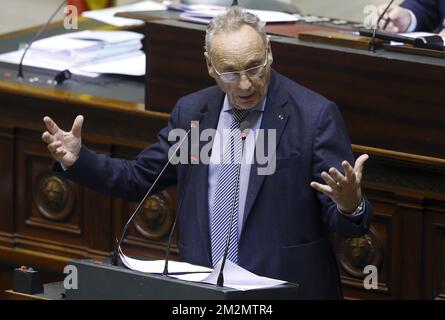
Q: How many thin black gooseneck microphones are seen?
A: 5